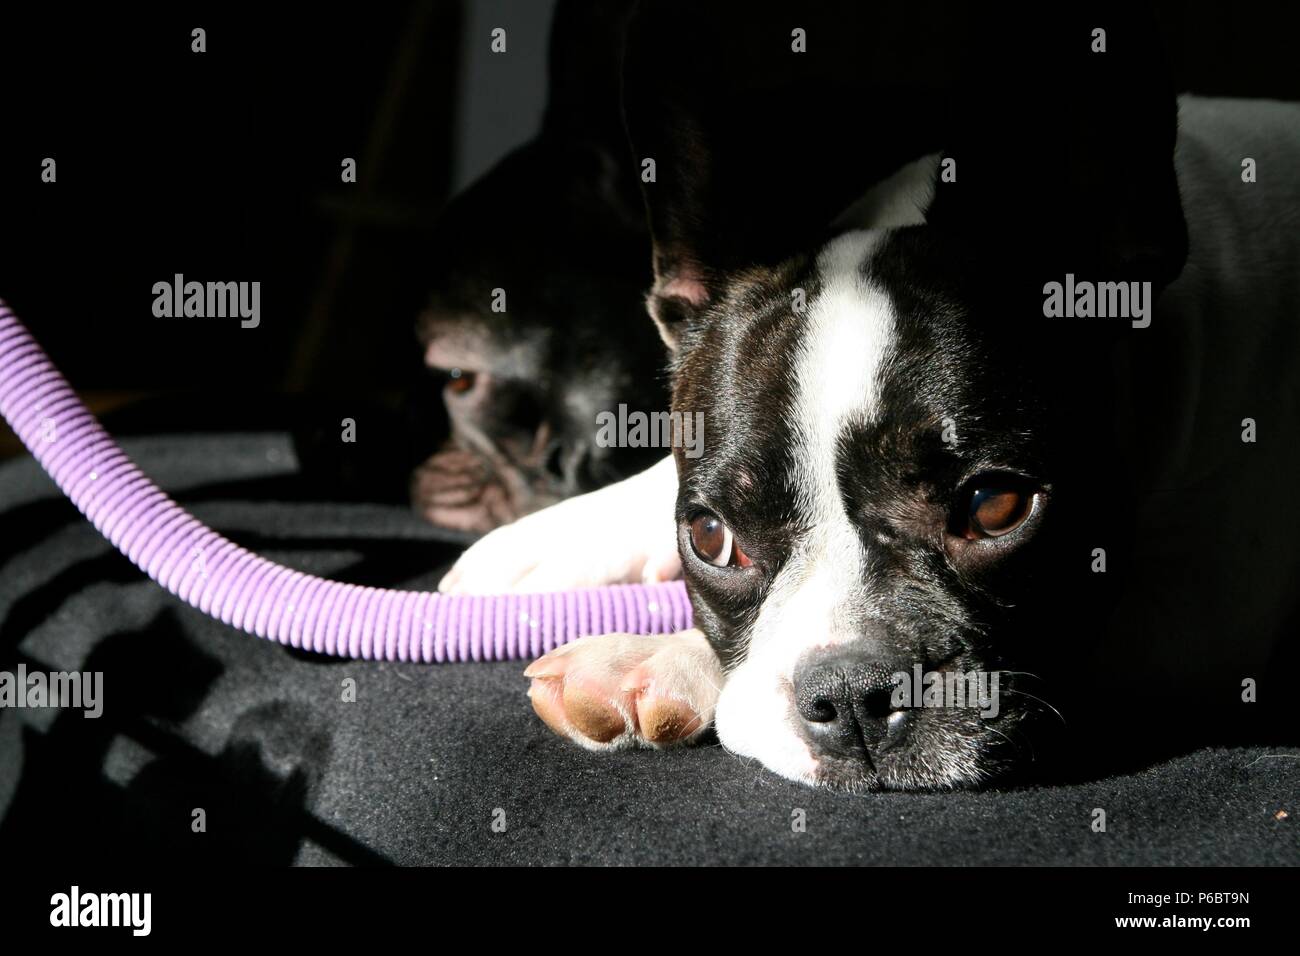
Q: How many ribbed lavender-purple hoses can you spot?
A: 1